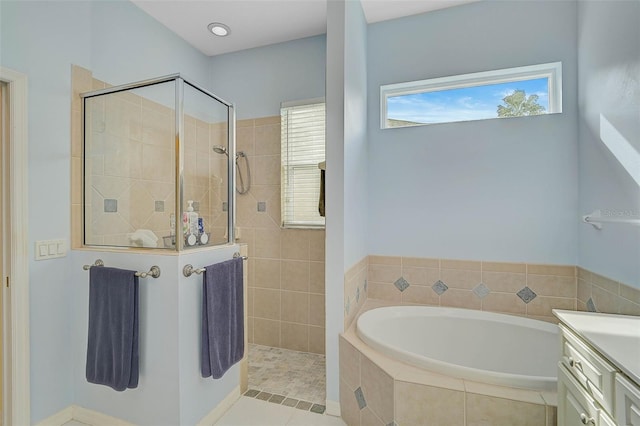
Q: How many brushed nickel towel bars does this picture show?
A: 2